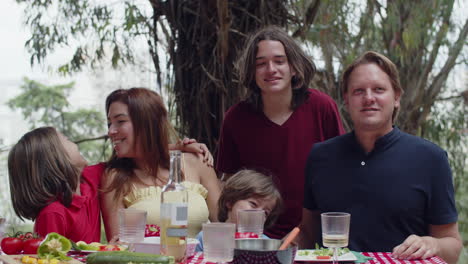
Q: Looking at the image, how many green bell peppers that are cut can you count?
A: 1